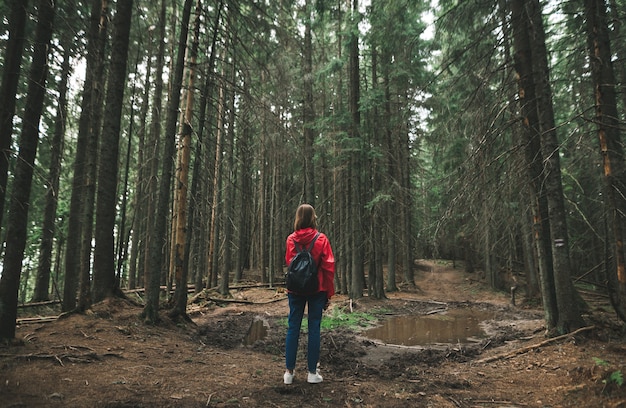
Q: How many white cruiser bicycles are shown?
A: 0